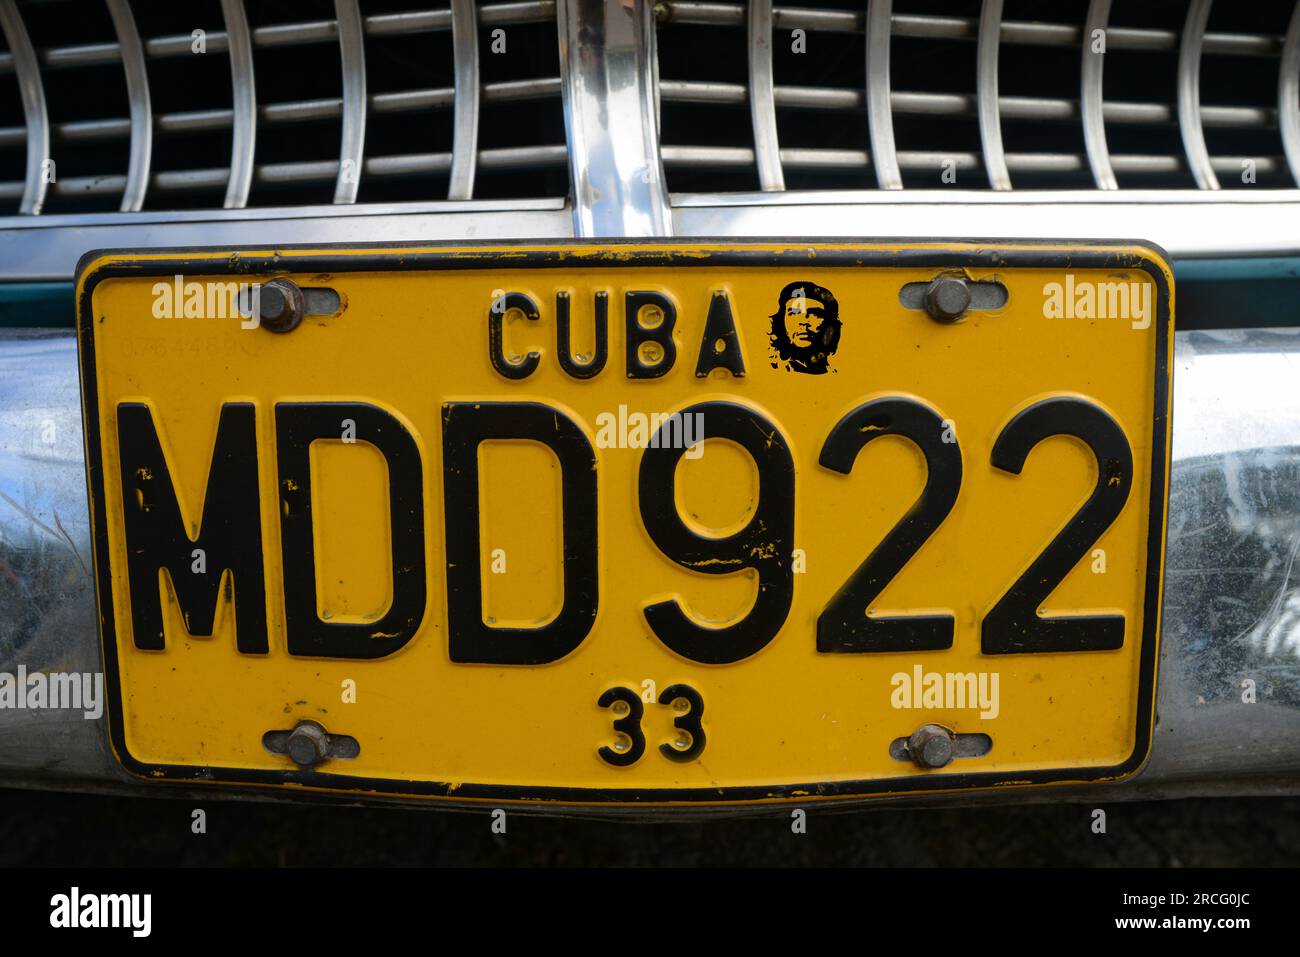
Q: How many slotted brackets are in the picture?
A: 4